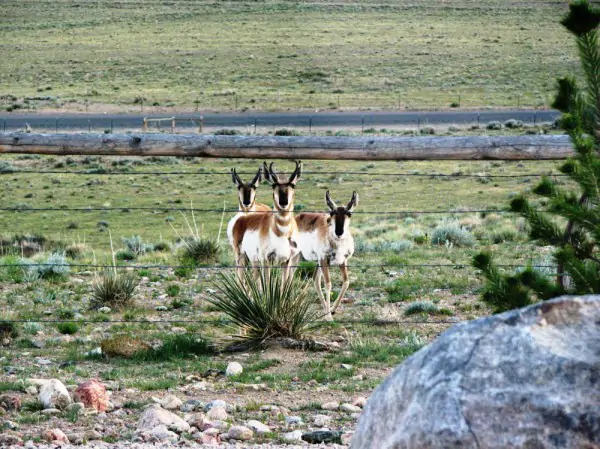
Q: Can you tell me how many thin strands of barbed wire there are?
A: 4